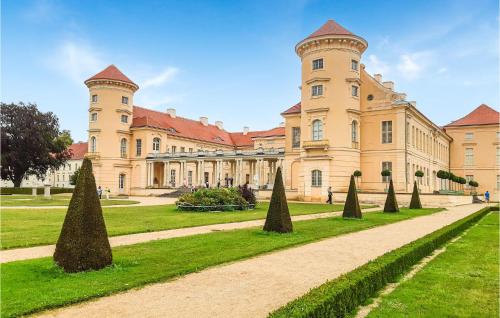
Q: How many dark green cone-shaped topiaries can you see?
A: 5